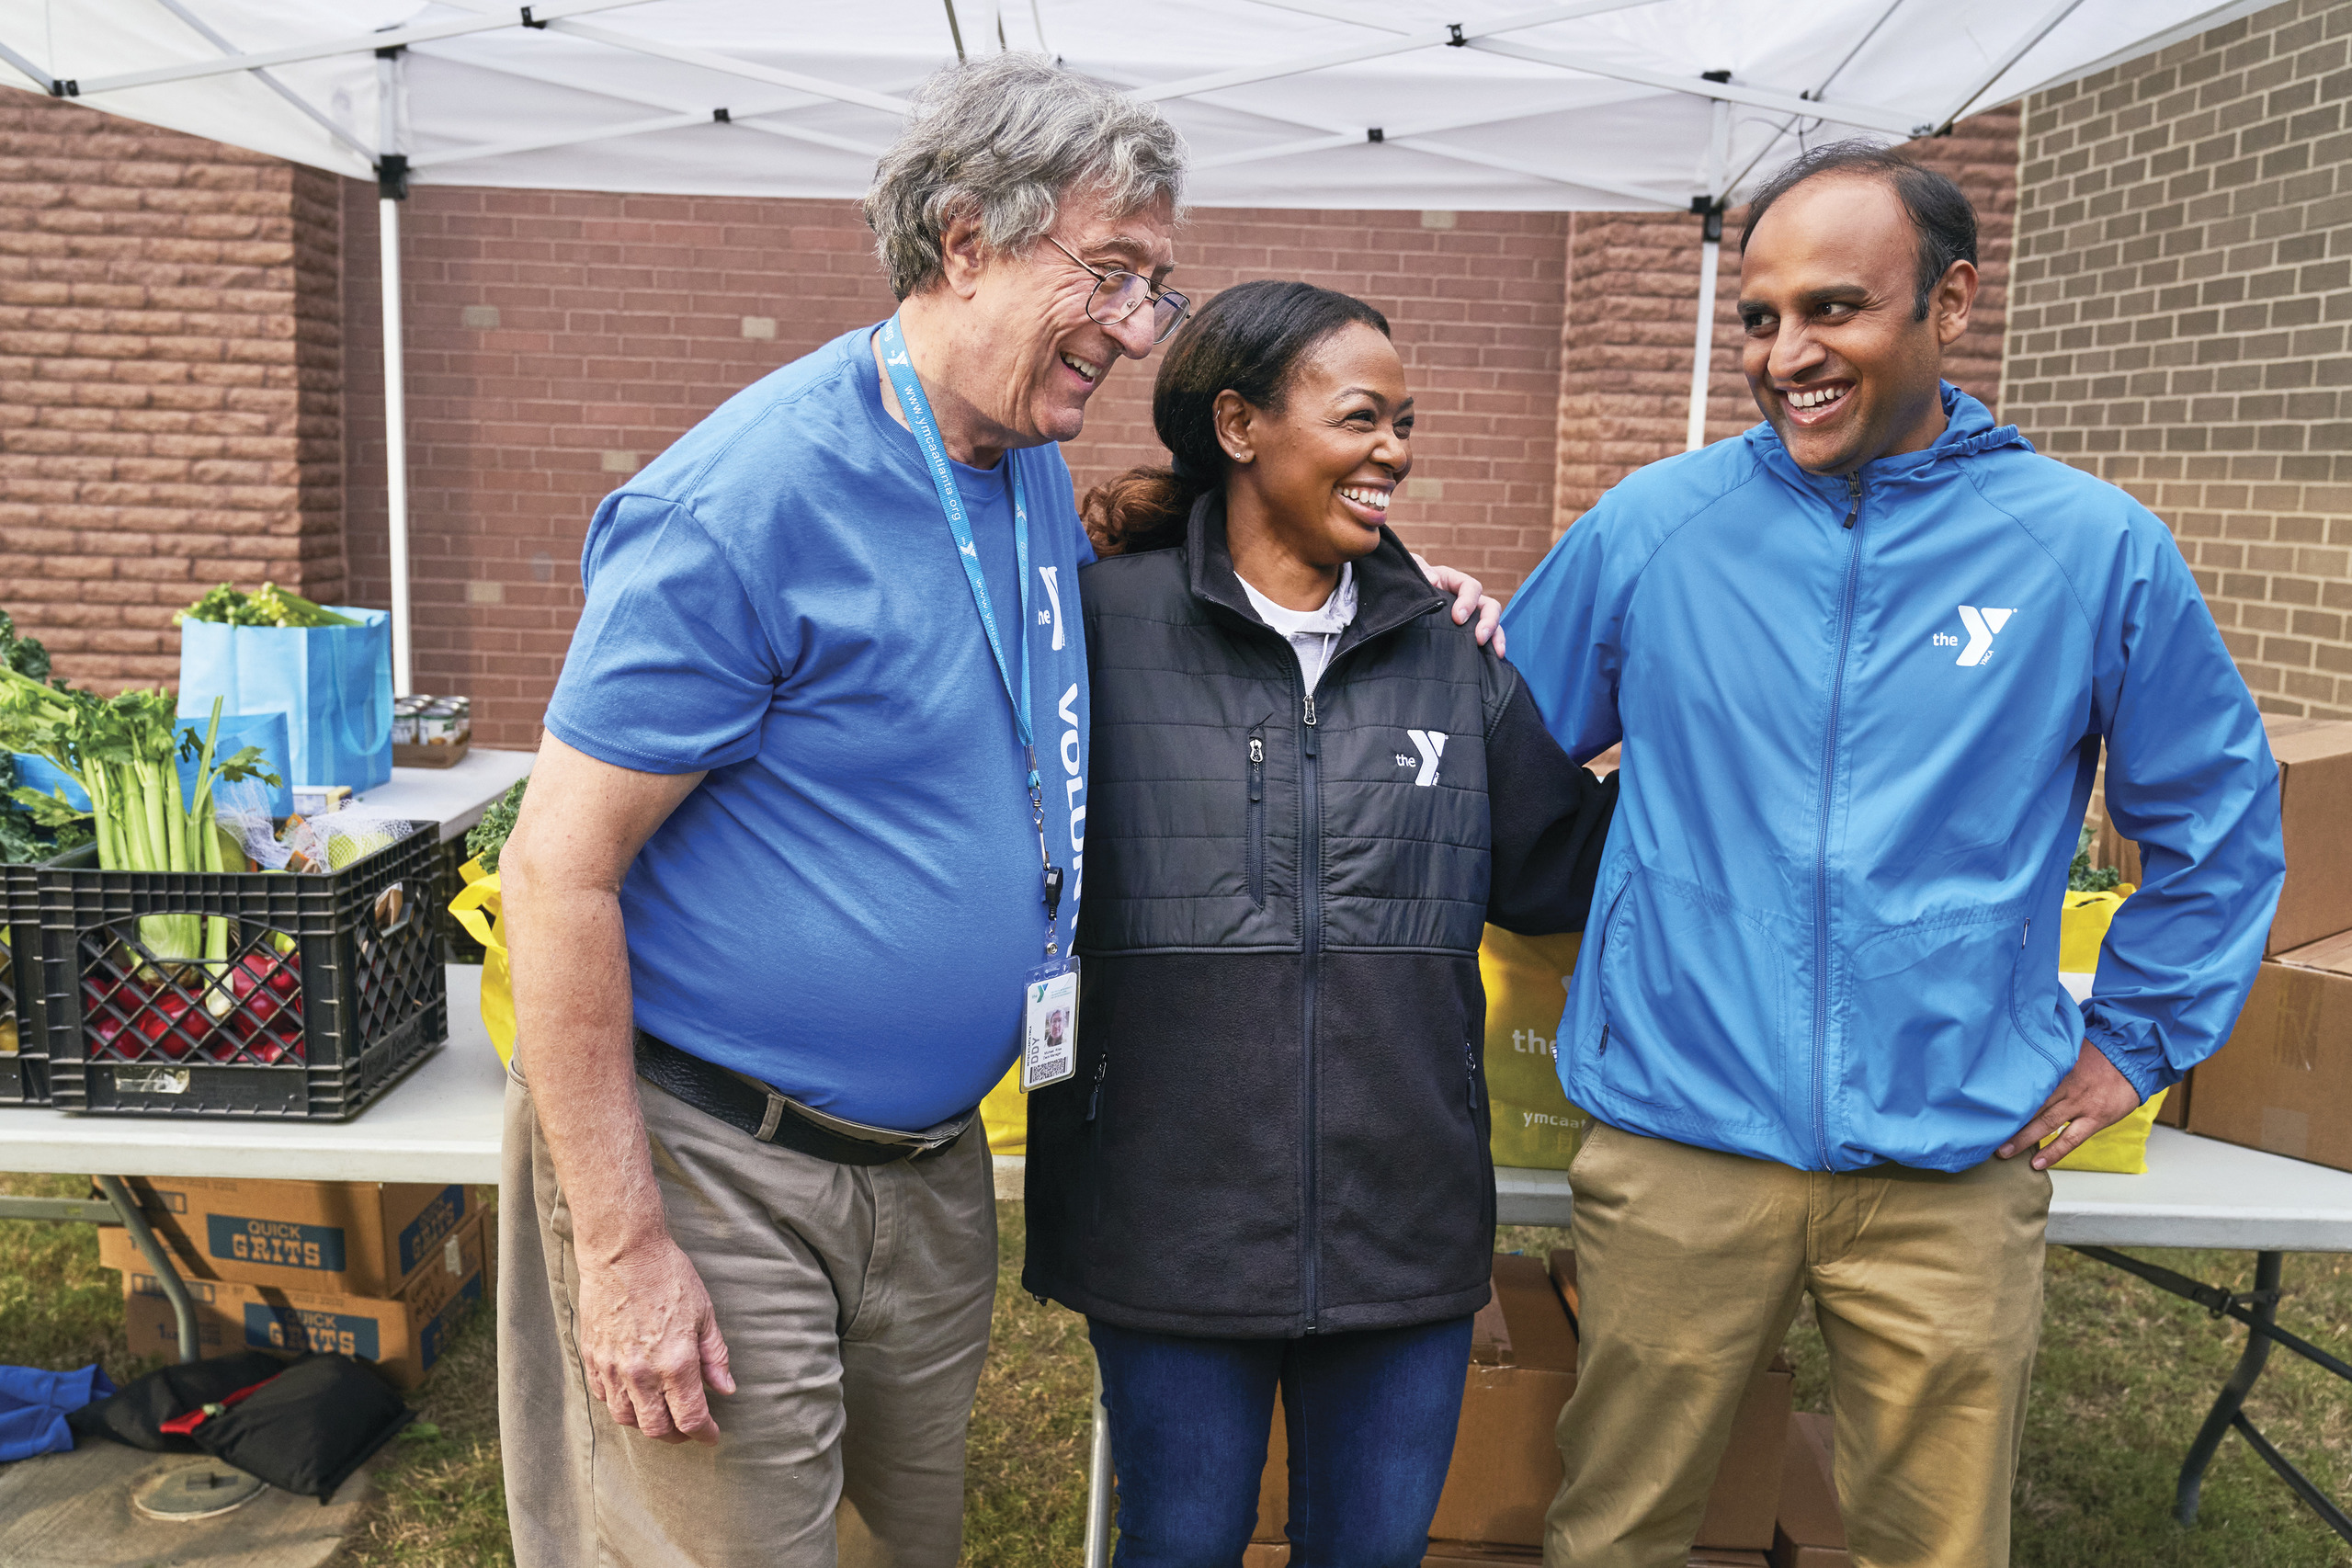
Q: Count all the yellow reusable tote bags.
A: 4